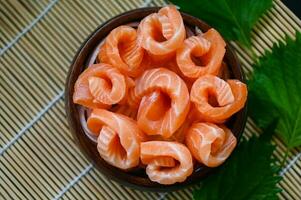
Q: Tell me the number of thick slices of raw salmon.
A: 9